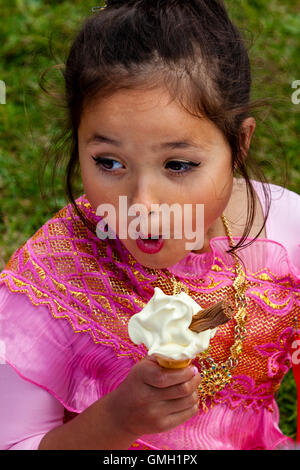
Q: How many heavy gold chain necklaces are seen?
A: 1